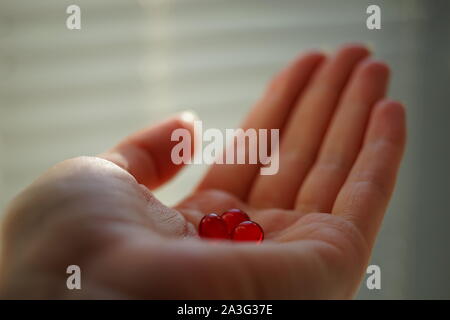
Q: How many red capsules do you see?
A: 3